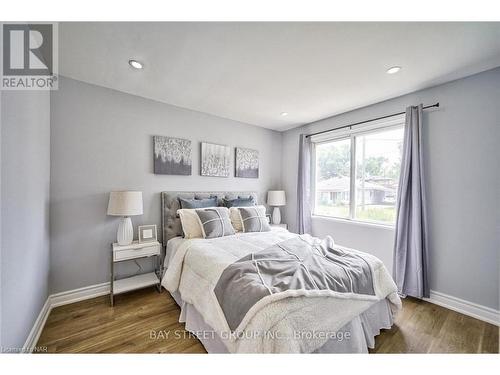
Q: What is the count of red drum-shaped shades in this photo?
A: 0